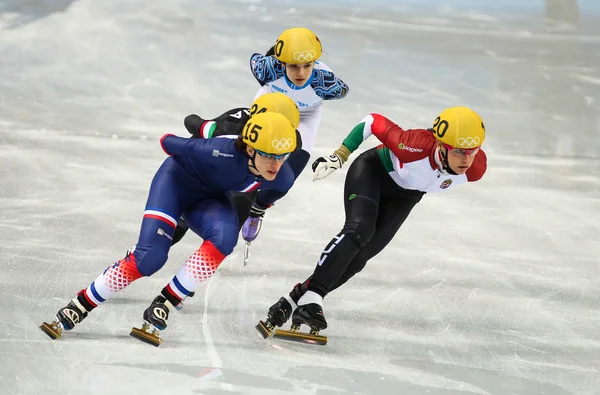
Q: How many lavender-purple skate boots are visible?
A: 1